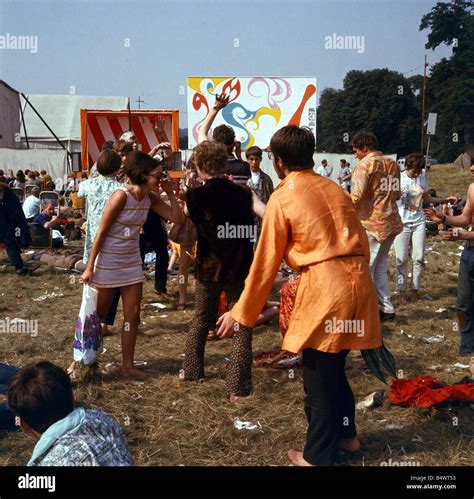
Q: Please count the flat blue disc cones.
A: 0